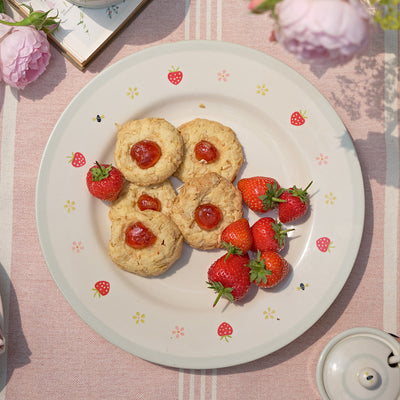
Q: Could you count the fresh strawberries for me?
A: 7